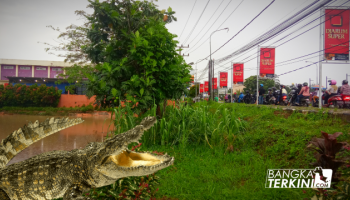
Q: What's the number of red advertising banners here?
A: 7